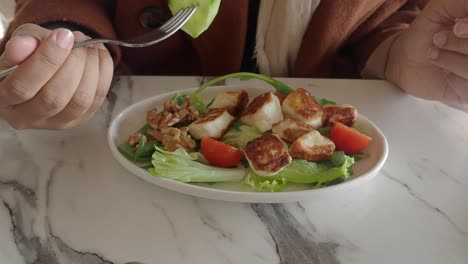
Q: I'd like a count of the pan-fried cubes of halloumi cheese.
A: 8